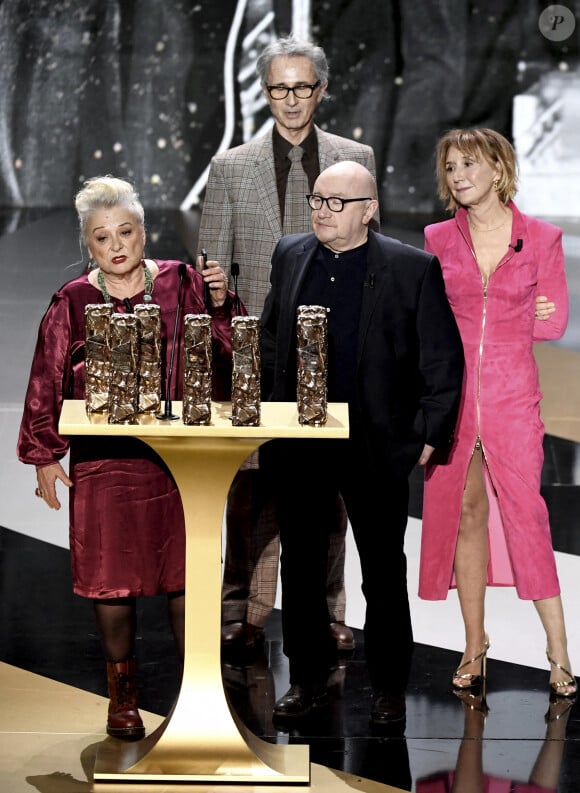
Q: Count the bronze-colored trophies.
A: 6